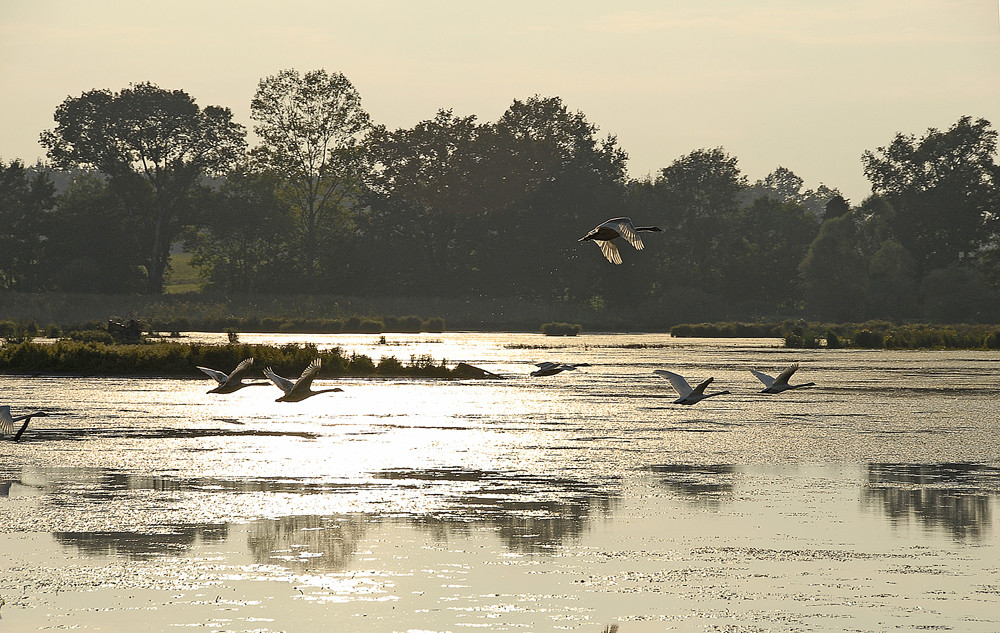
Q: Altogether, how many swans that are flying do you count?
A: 7